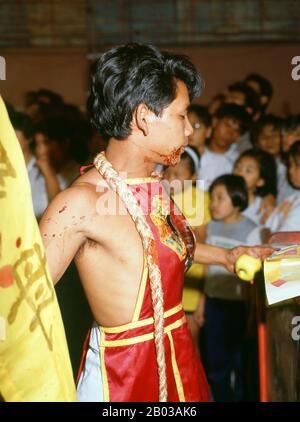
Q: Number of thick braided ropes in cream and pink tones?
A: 1